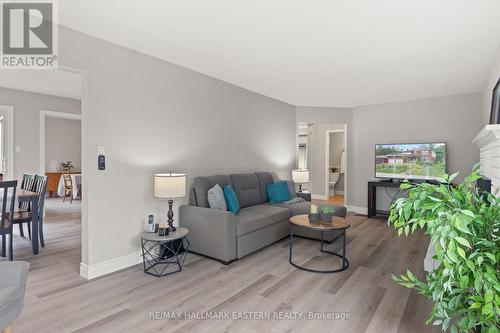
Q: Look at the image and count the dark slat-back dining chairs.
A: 3